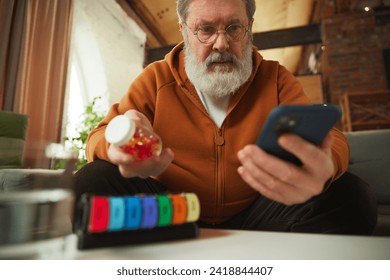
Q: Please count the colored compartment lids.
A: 7